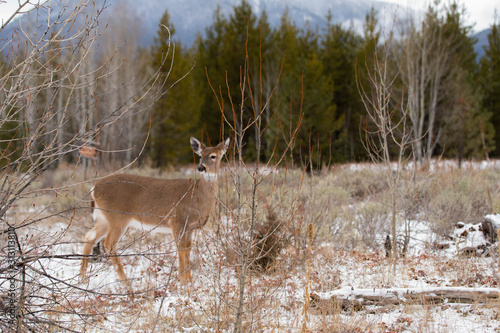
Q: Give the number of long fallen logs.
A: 1